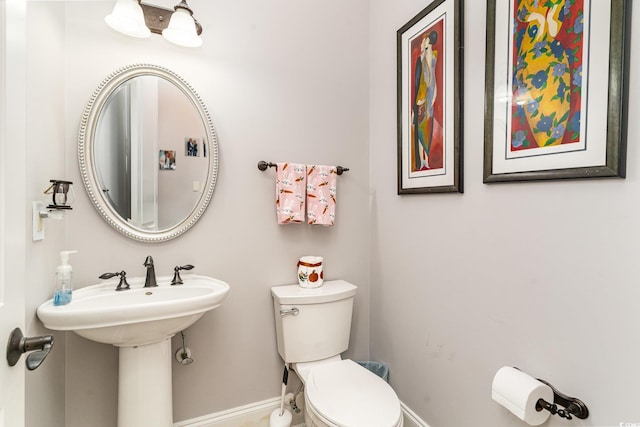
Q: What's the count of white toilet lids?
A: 1